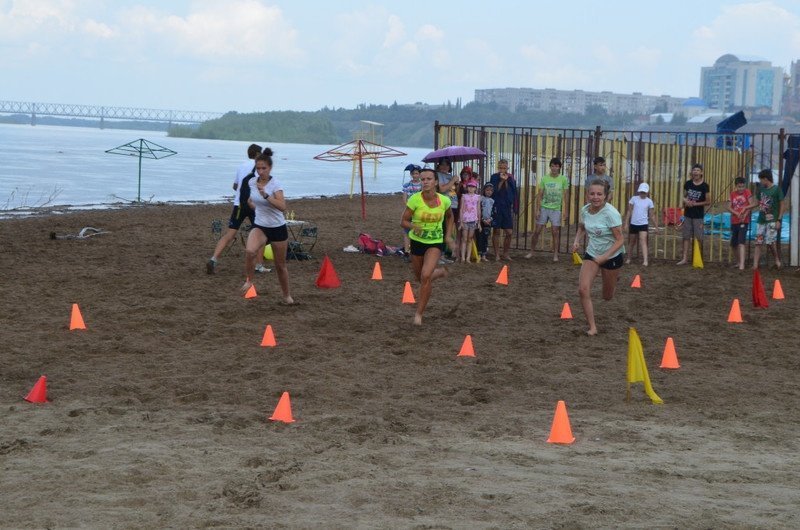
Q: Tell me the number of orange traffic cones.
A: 14